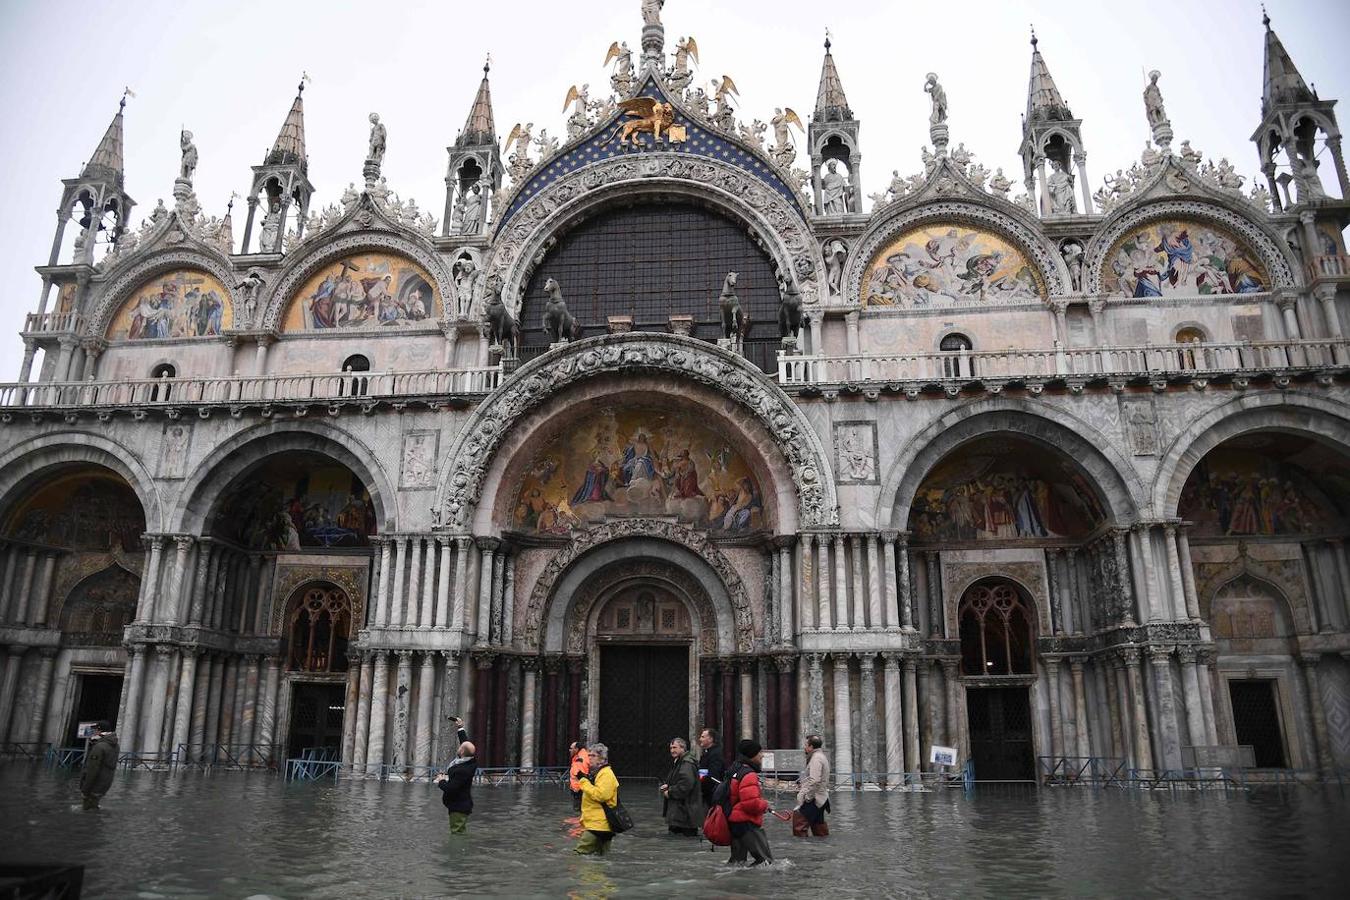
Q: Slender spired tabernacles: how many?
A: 6